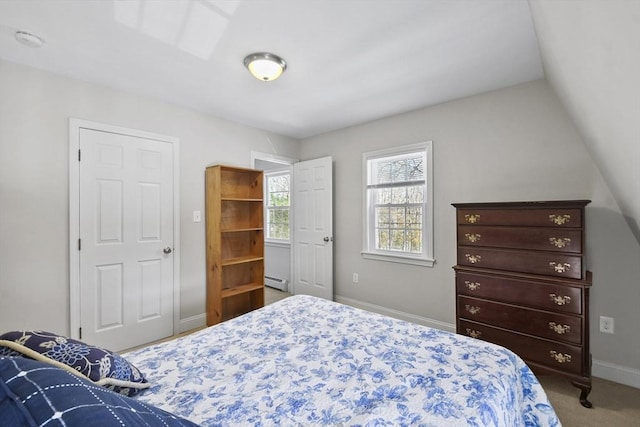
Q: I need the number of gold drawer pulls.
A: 12